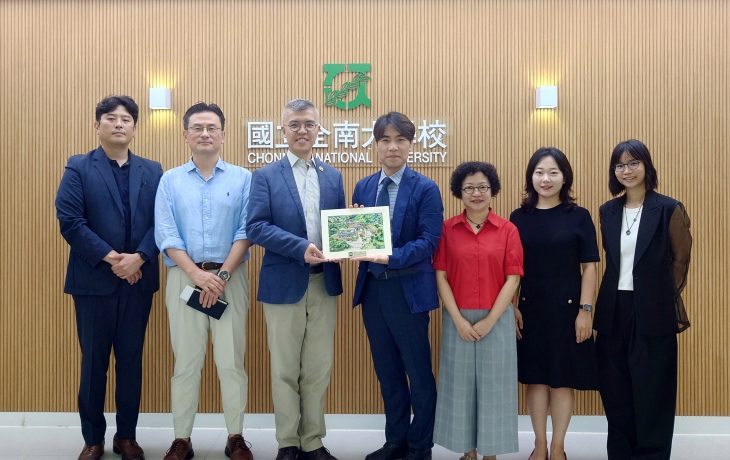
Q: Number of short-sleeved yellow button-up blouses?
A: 0